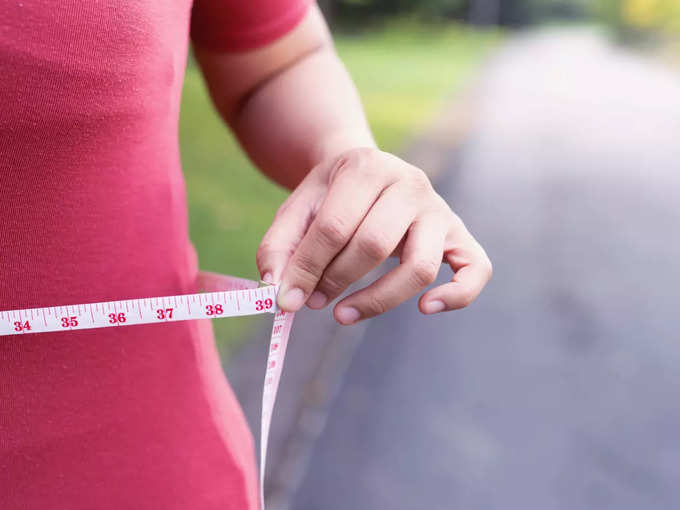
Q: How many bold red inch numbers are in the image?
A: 6